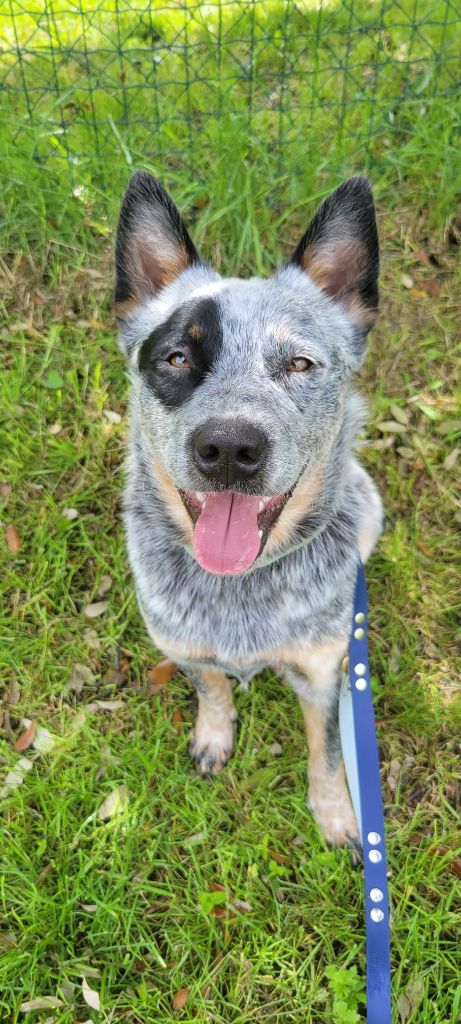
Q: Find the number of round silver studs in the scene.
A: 8